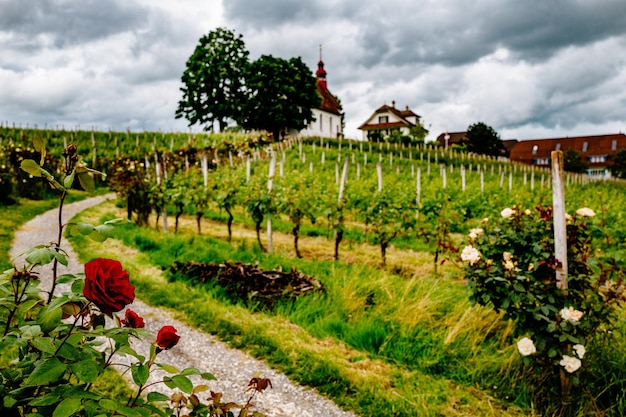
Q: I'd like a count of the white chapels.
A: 1